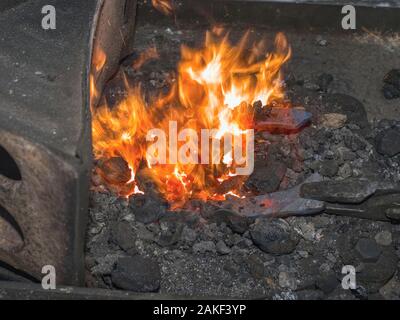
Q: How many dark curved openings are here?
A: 2